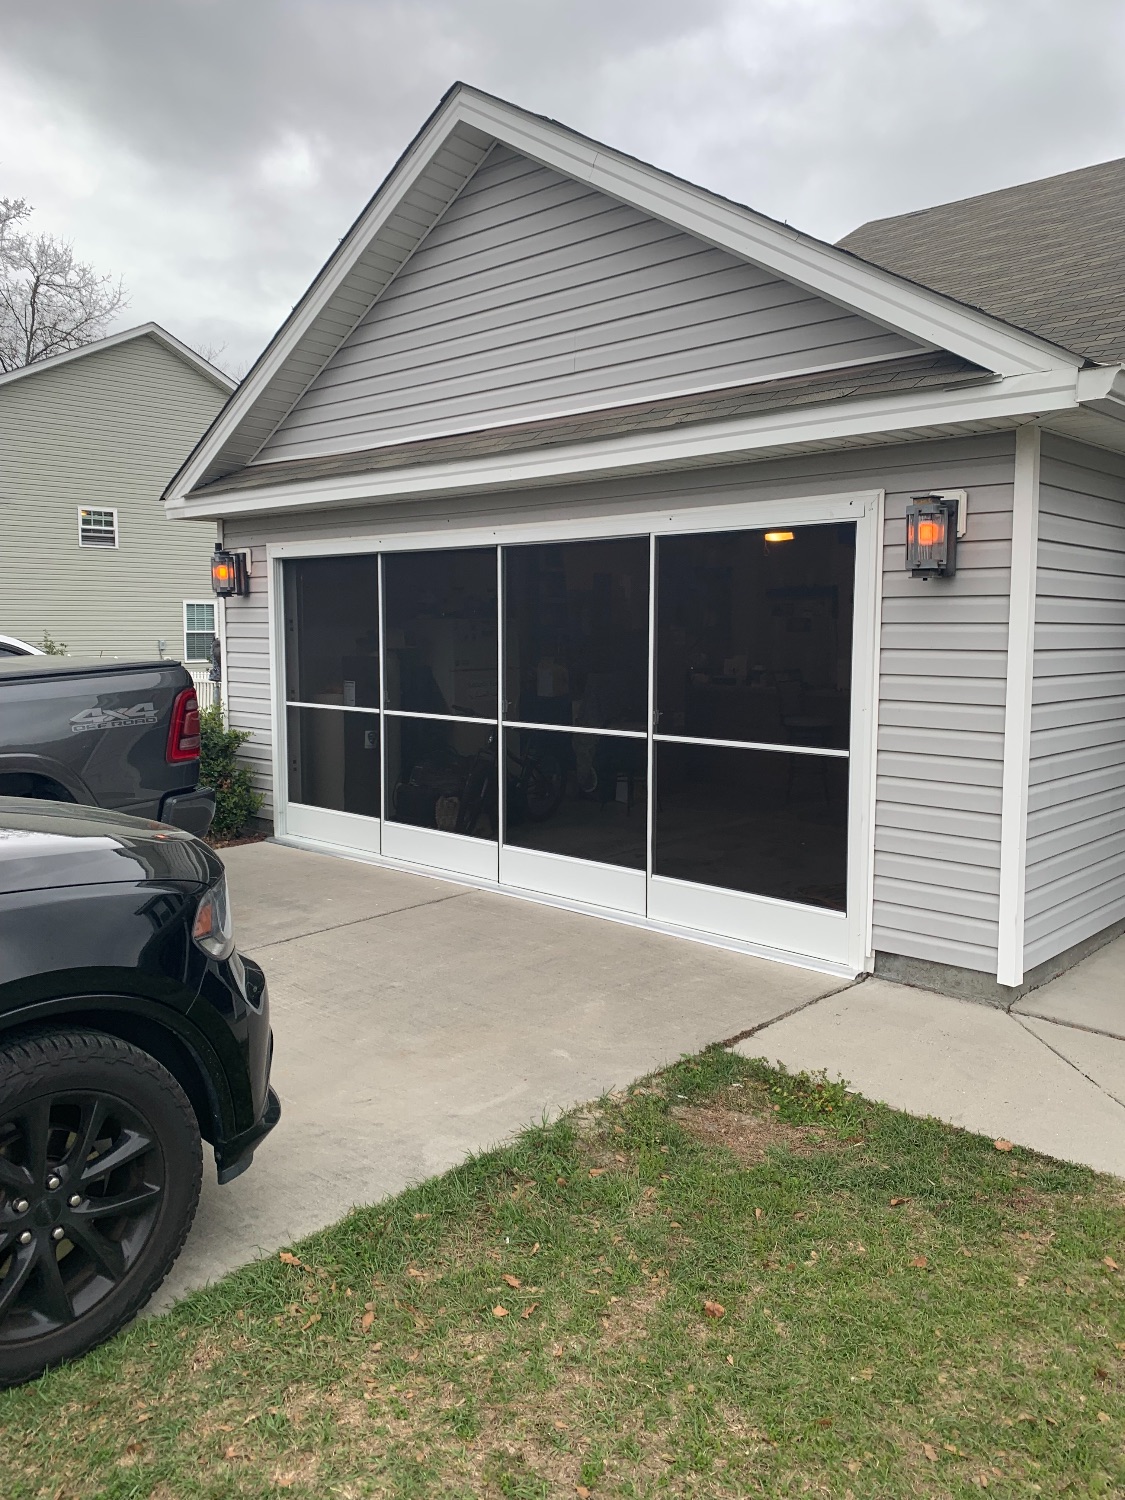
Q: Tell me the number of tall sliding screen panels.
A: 4